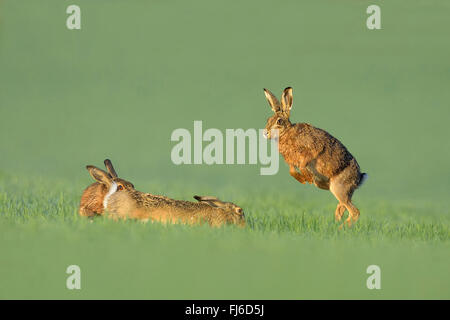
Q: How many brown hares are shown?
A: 3